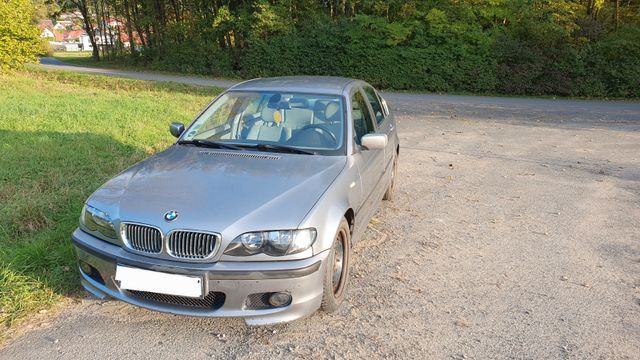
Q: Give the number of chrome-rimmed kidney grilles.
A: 2